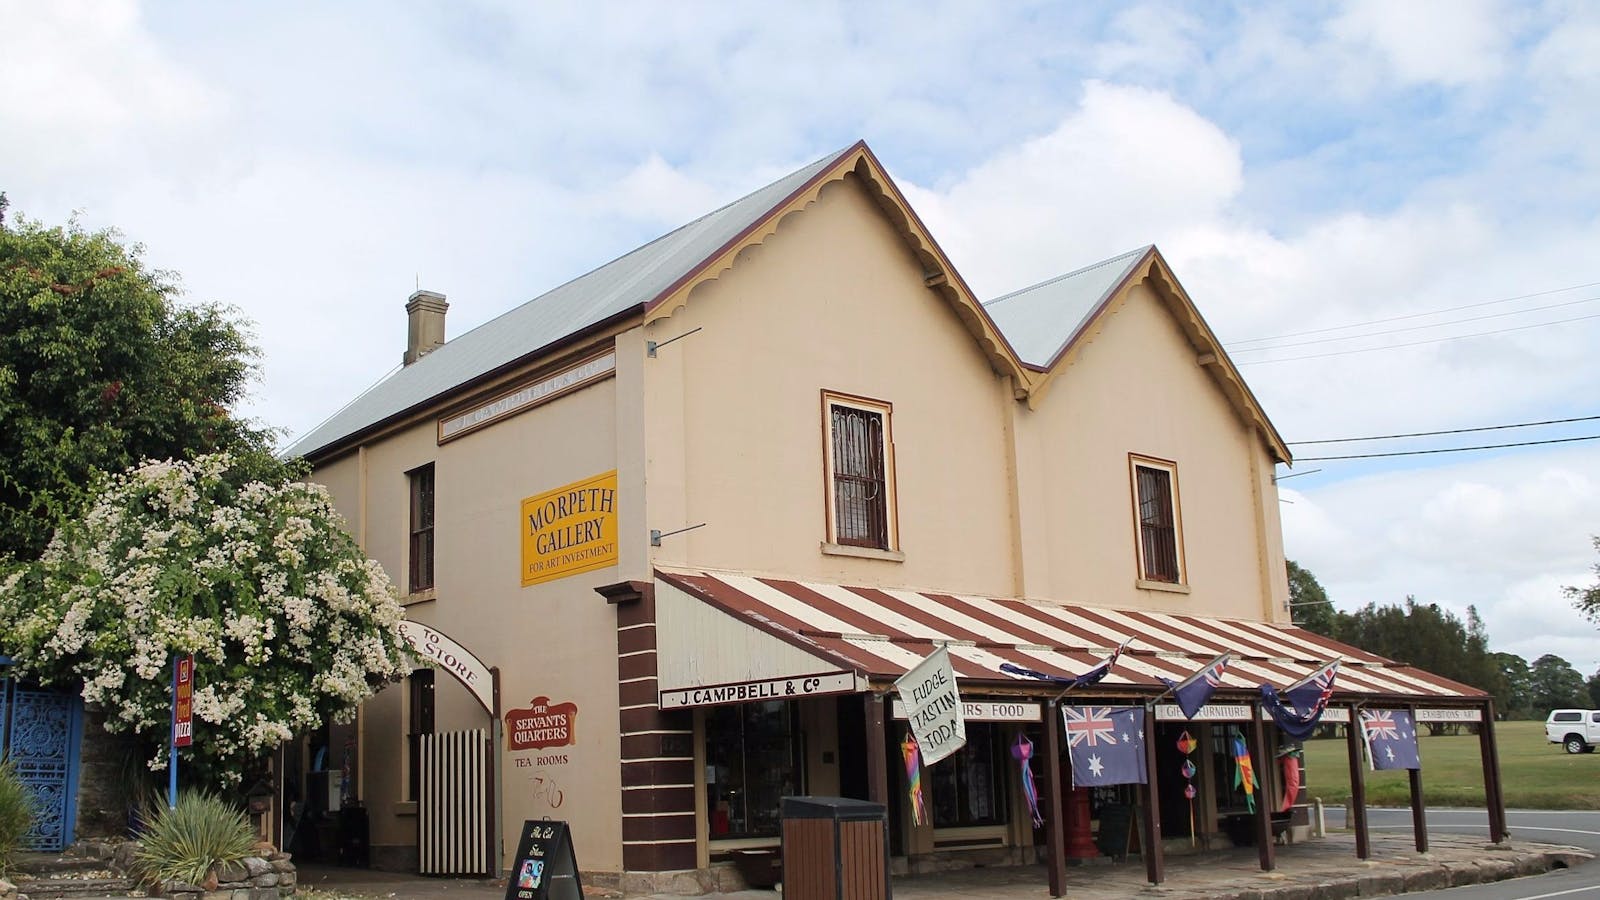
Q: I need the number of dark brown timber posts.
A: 7